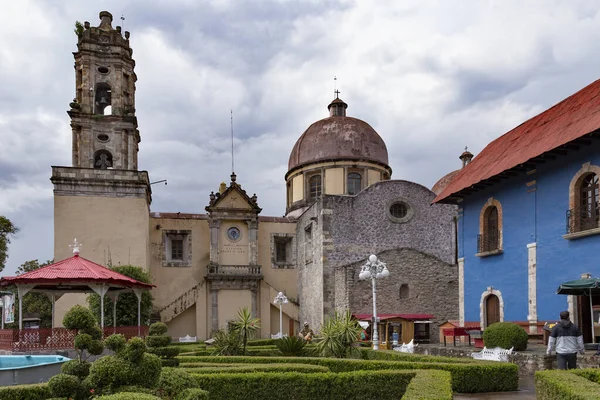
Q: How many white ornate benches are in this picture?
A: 4